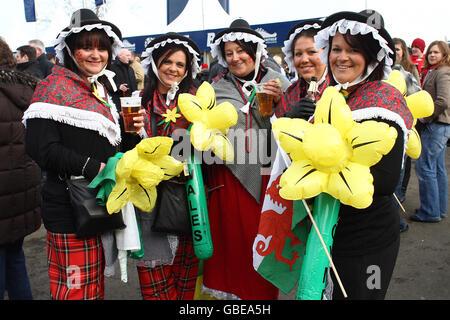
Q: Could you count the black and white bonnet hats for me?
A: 5